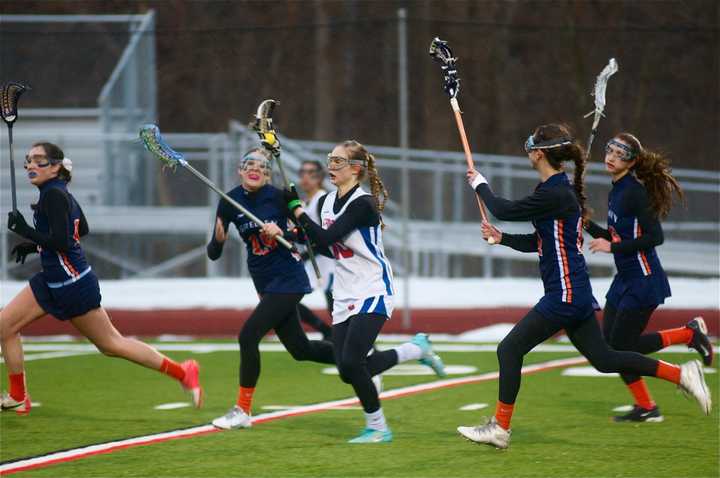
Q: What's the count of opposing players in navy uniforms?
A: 4